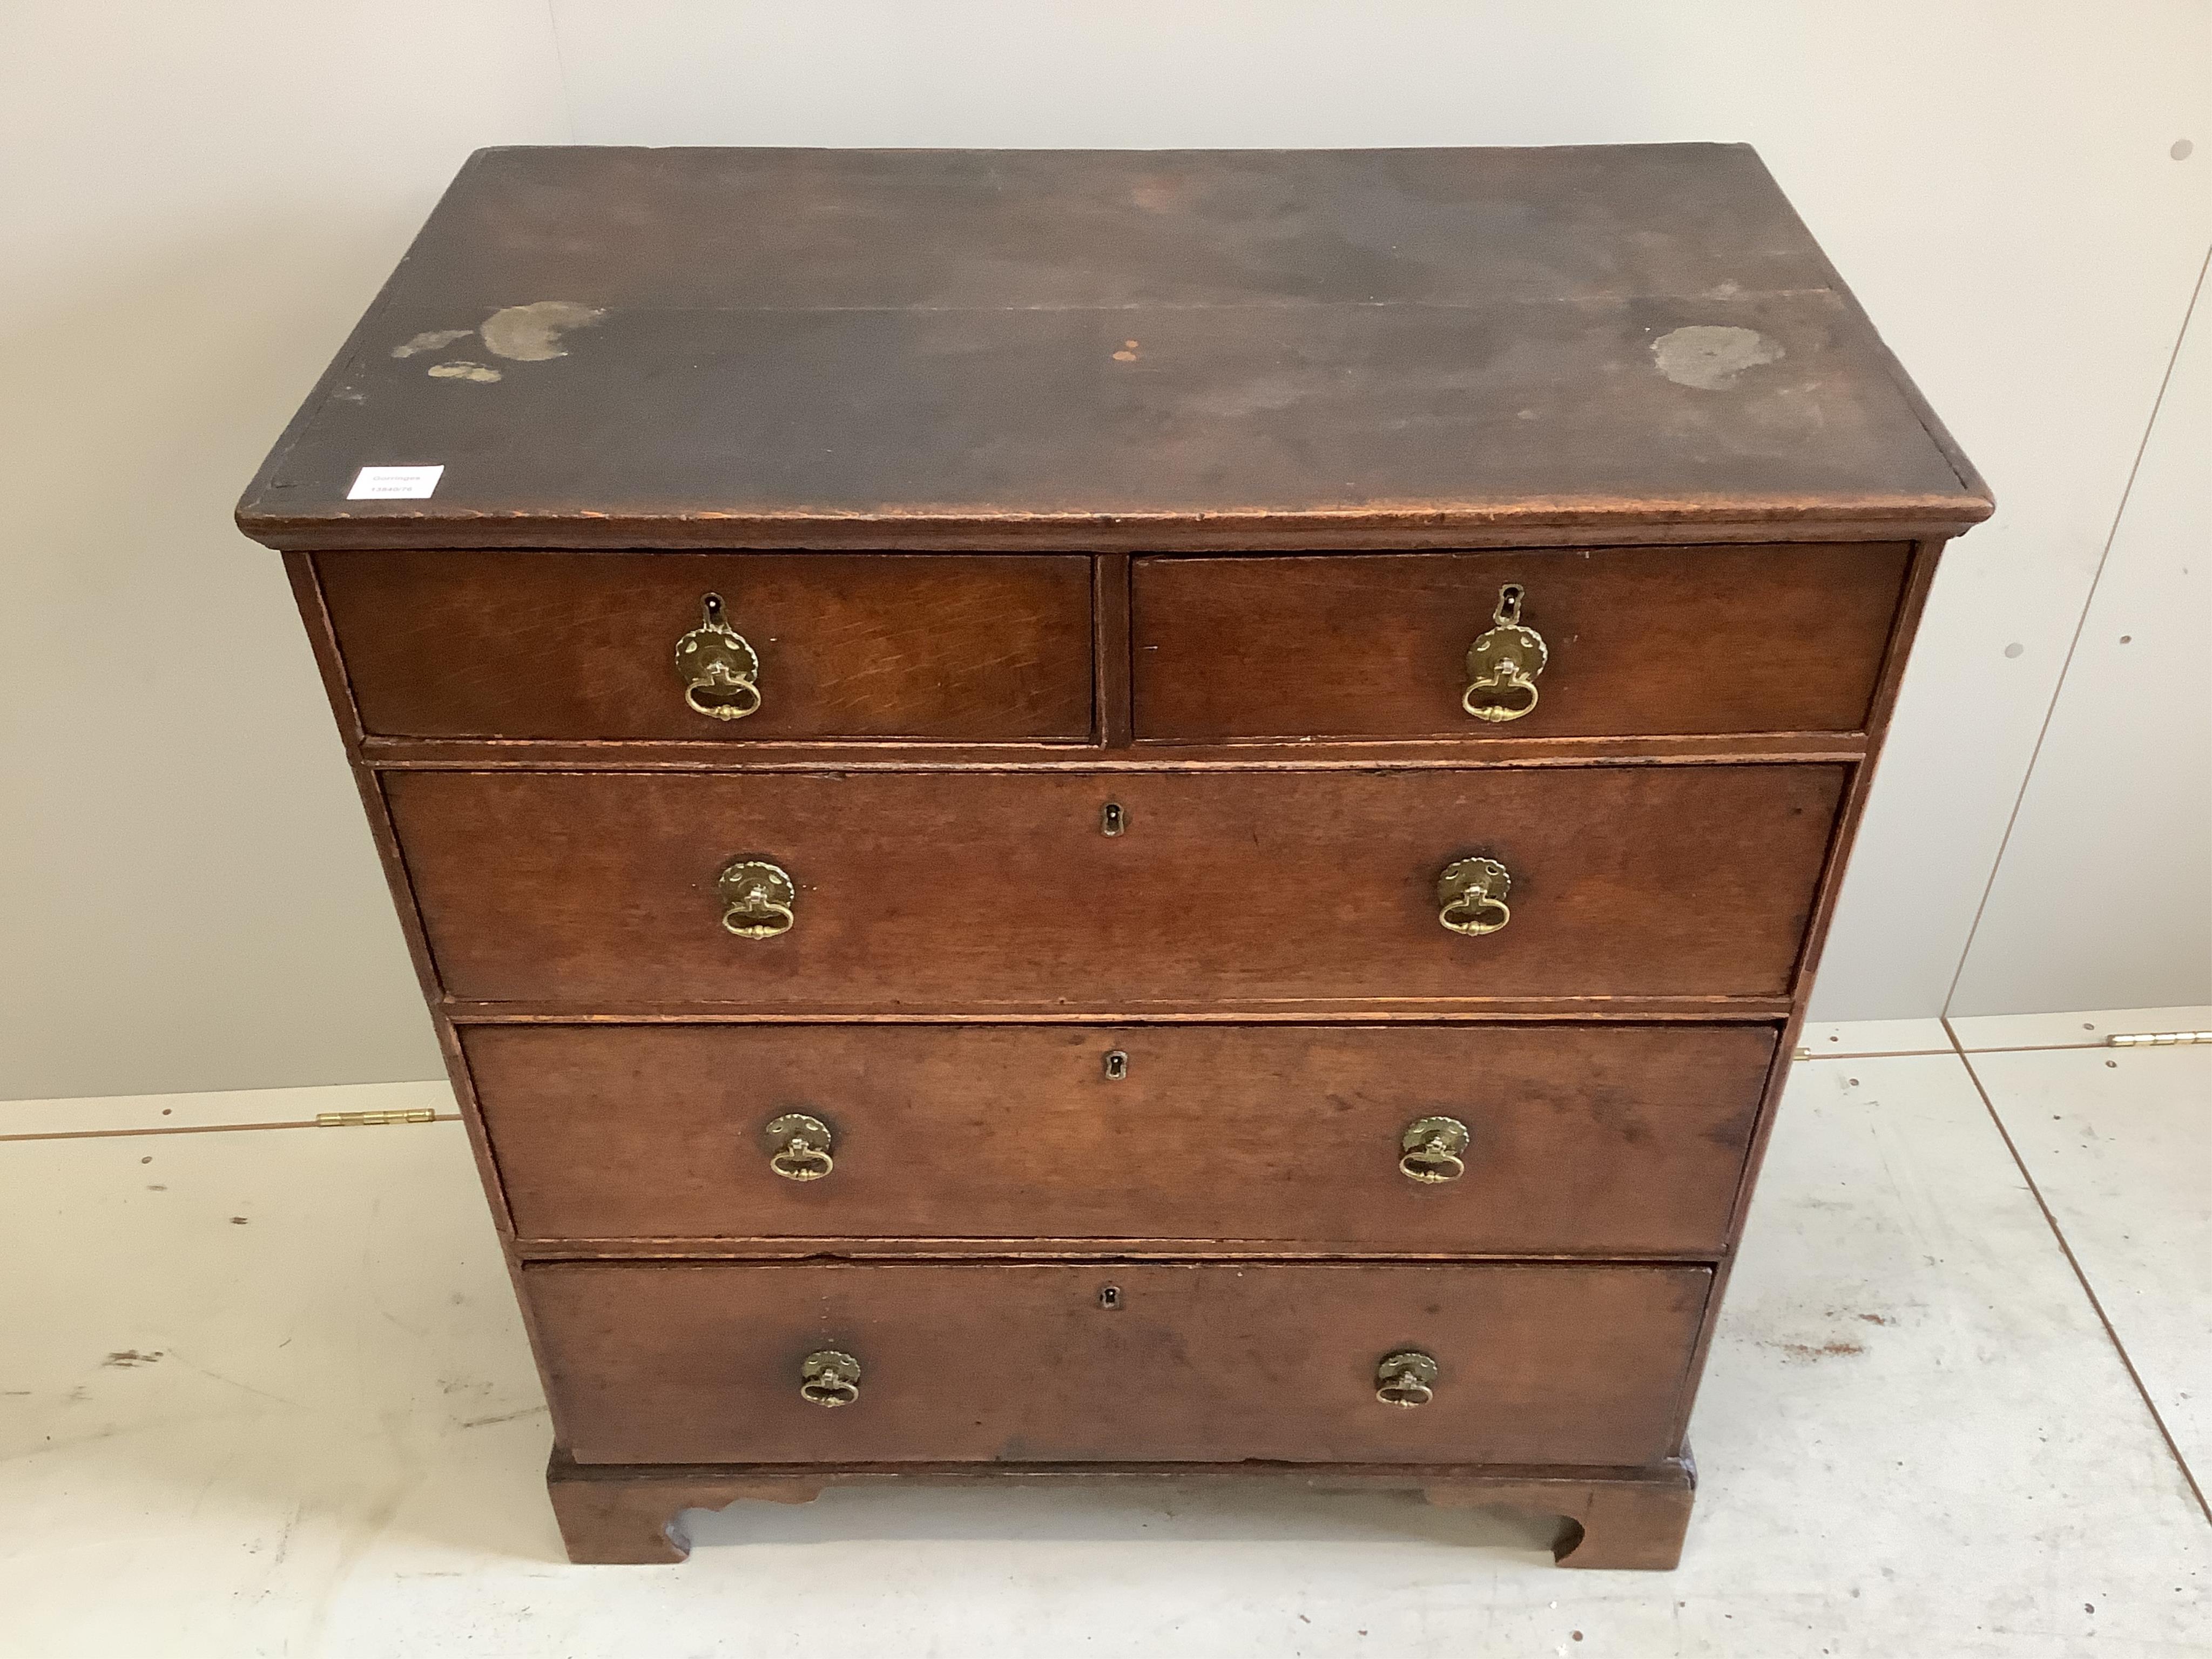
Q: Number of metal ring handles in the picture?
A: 8